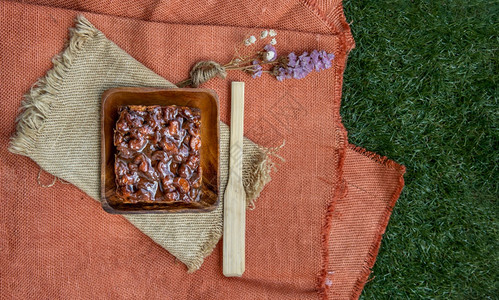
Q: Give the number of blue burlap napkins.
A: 0